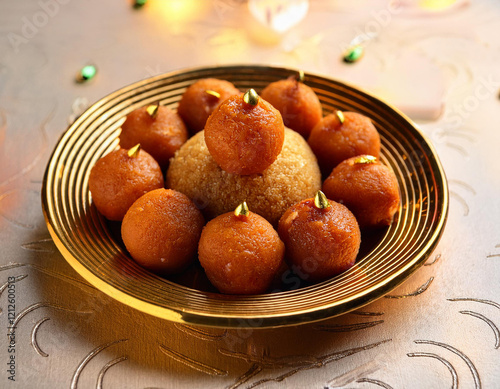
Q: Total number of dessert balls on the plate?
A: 10